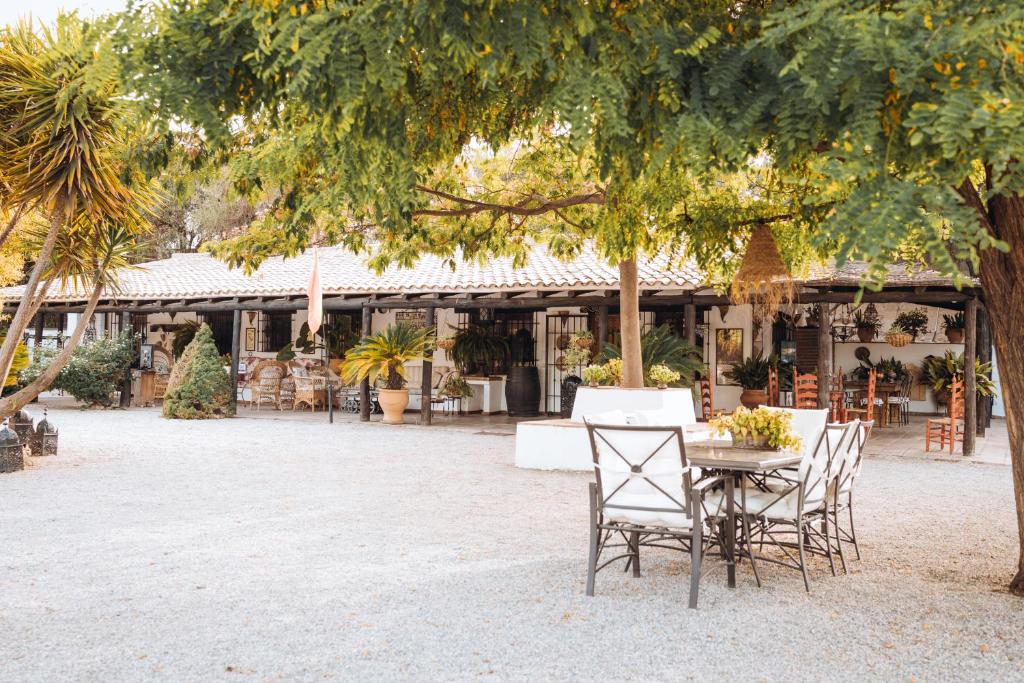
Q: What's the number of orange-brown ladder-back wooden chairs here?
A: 6